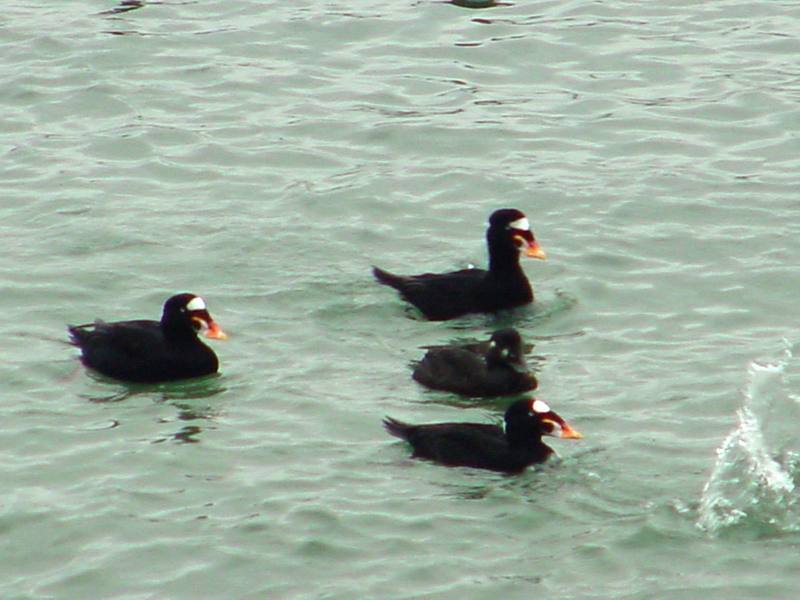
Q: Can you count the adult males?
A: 3